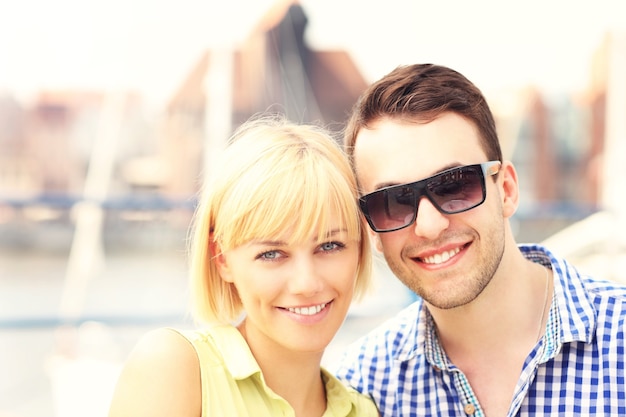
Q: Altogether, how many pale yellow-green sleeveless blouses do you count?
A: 1